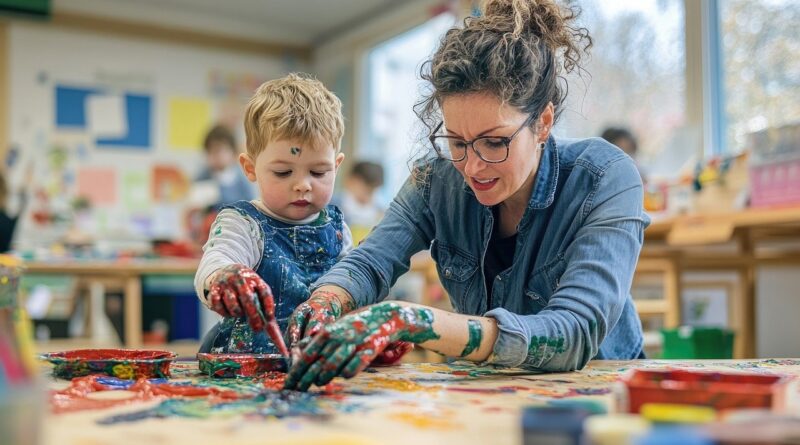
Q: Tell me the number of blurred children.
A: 3